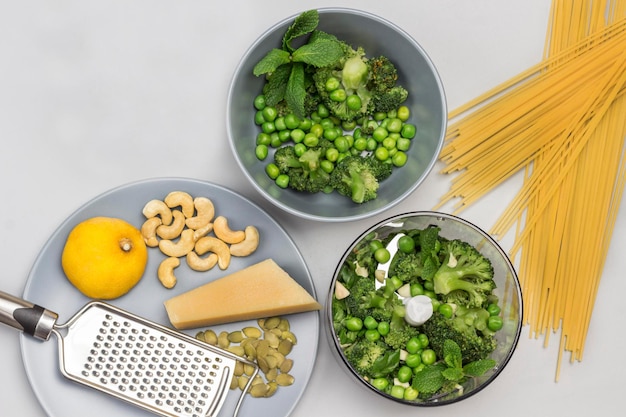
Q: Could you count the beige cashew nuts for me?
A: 12